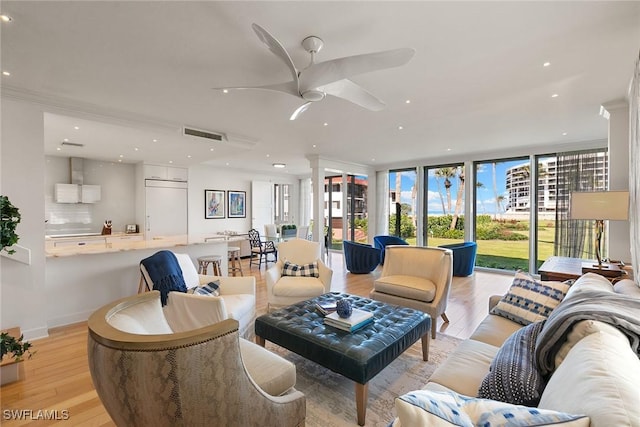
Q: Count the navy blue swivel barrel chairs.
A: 3